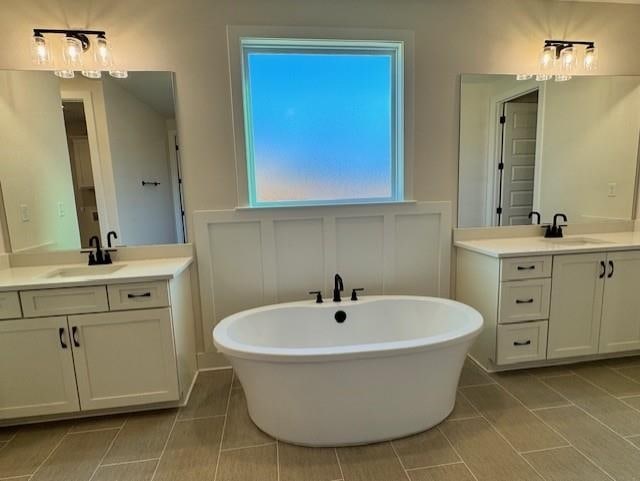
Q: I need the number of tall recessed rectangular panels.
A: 4